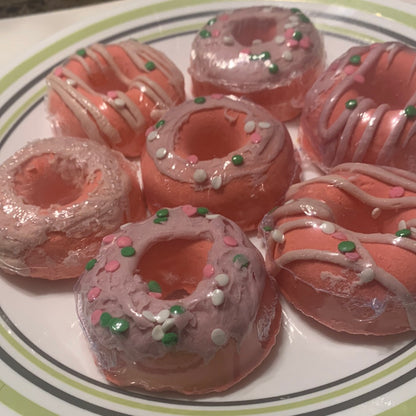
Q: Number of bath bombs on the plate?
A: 7